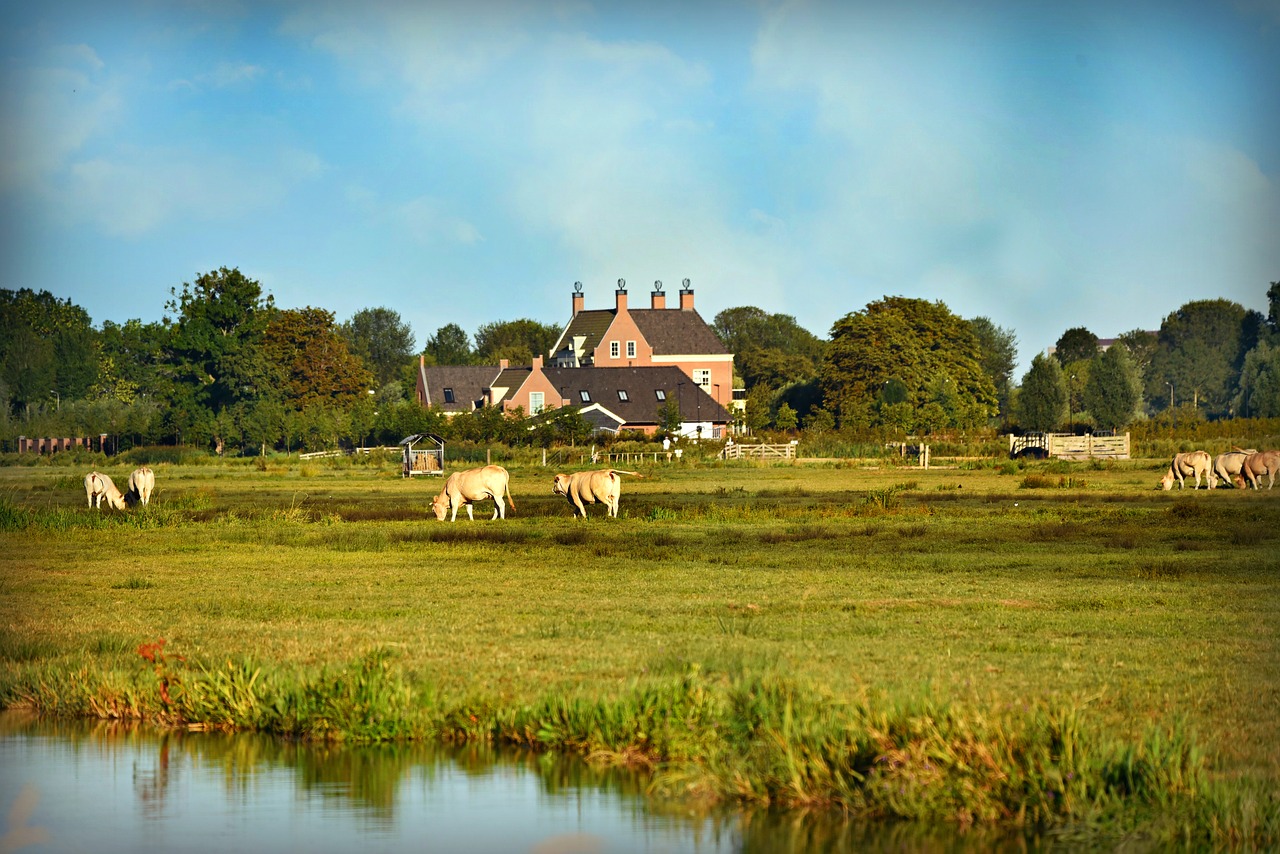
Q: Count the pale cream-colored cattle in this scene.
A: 7